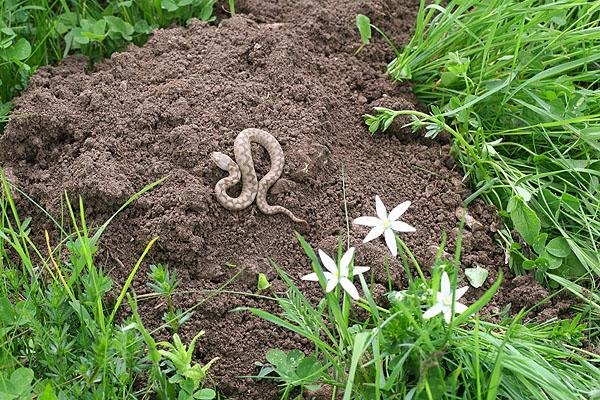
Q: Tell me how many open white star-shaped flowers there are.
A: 3